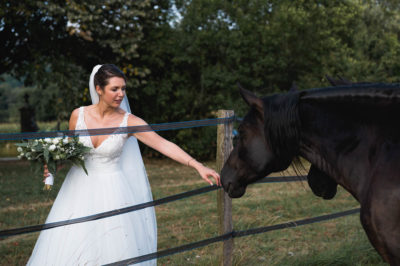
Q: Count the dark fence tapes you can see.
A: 3